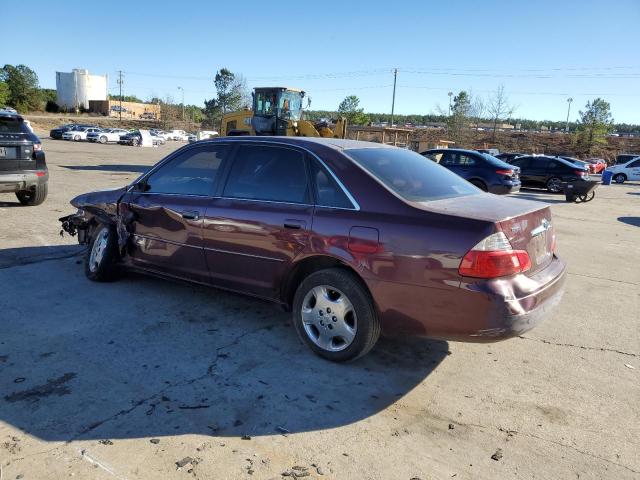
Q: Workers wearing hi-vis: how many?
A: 0